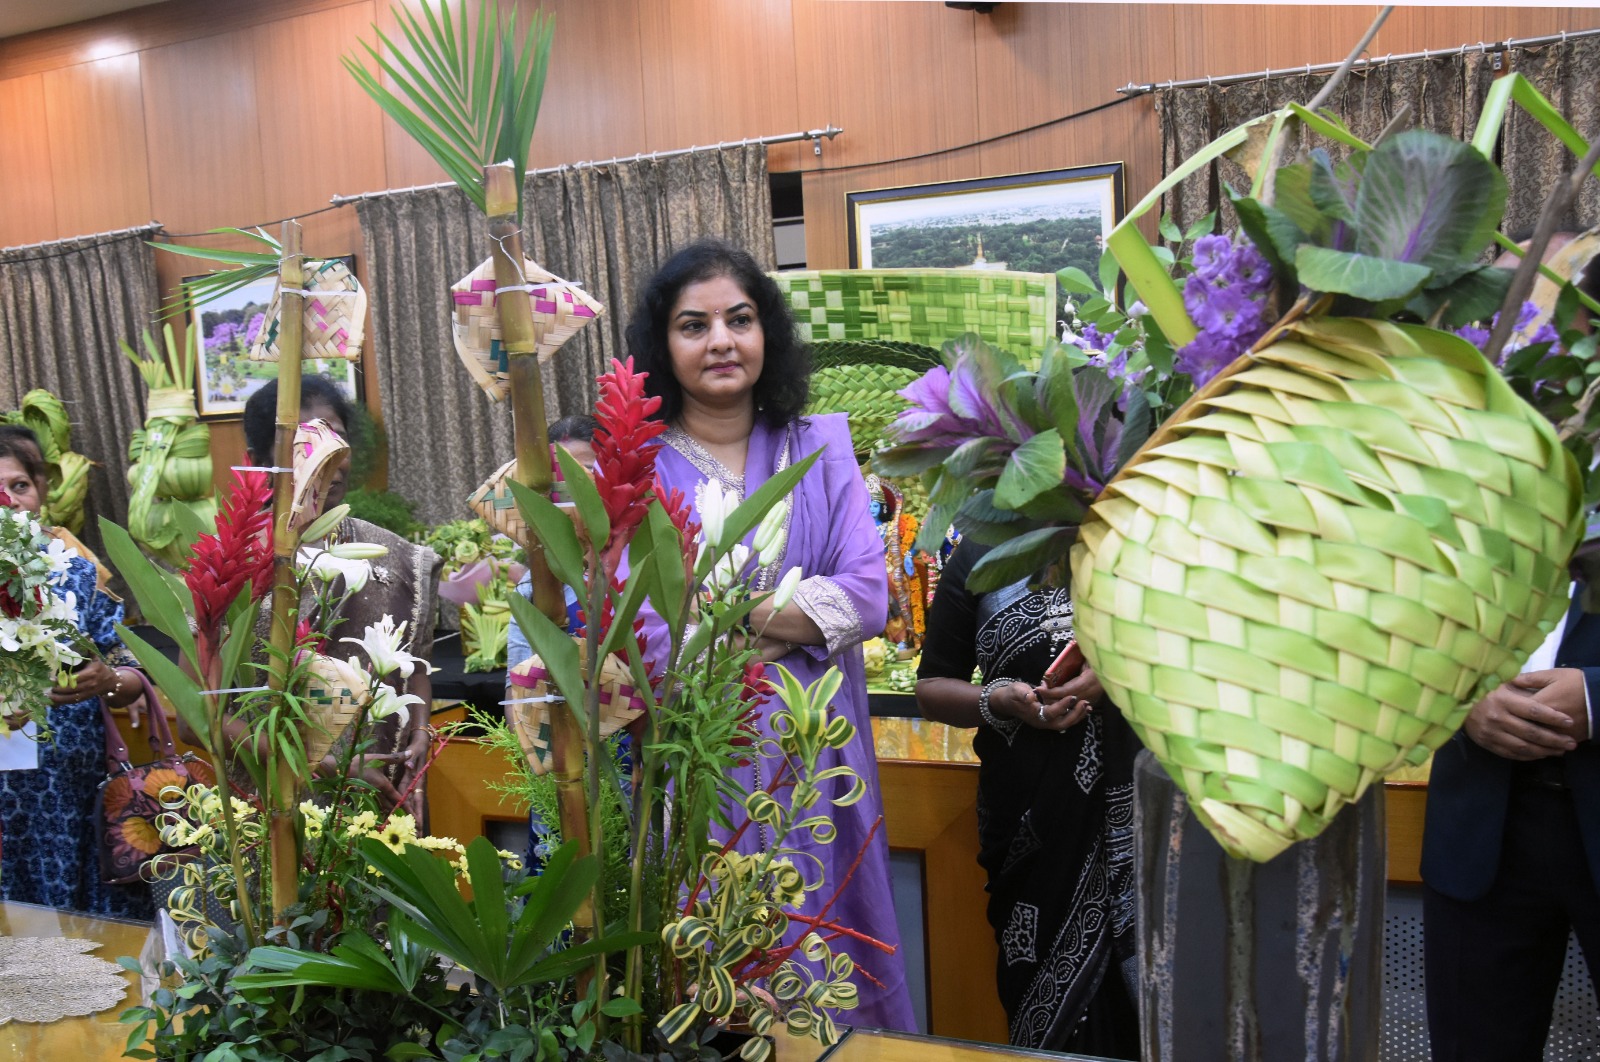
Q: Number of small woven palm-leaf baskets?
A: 6